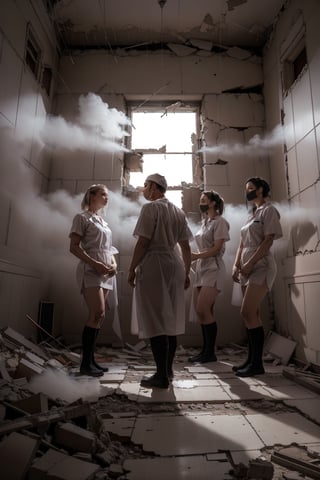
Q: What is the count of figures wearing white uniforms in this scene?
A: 4